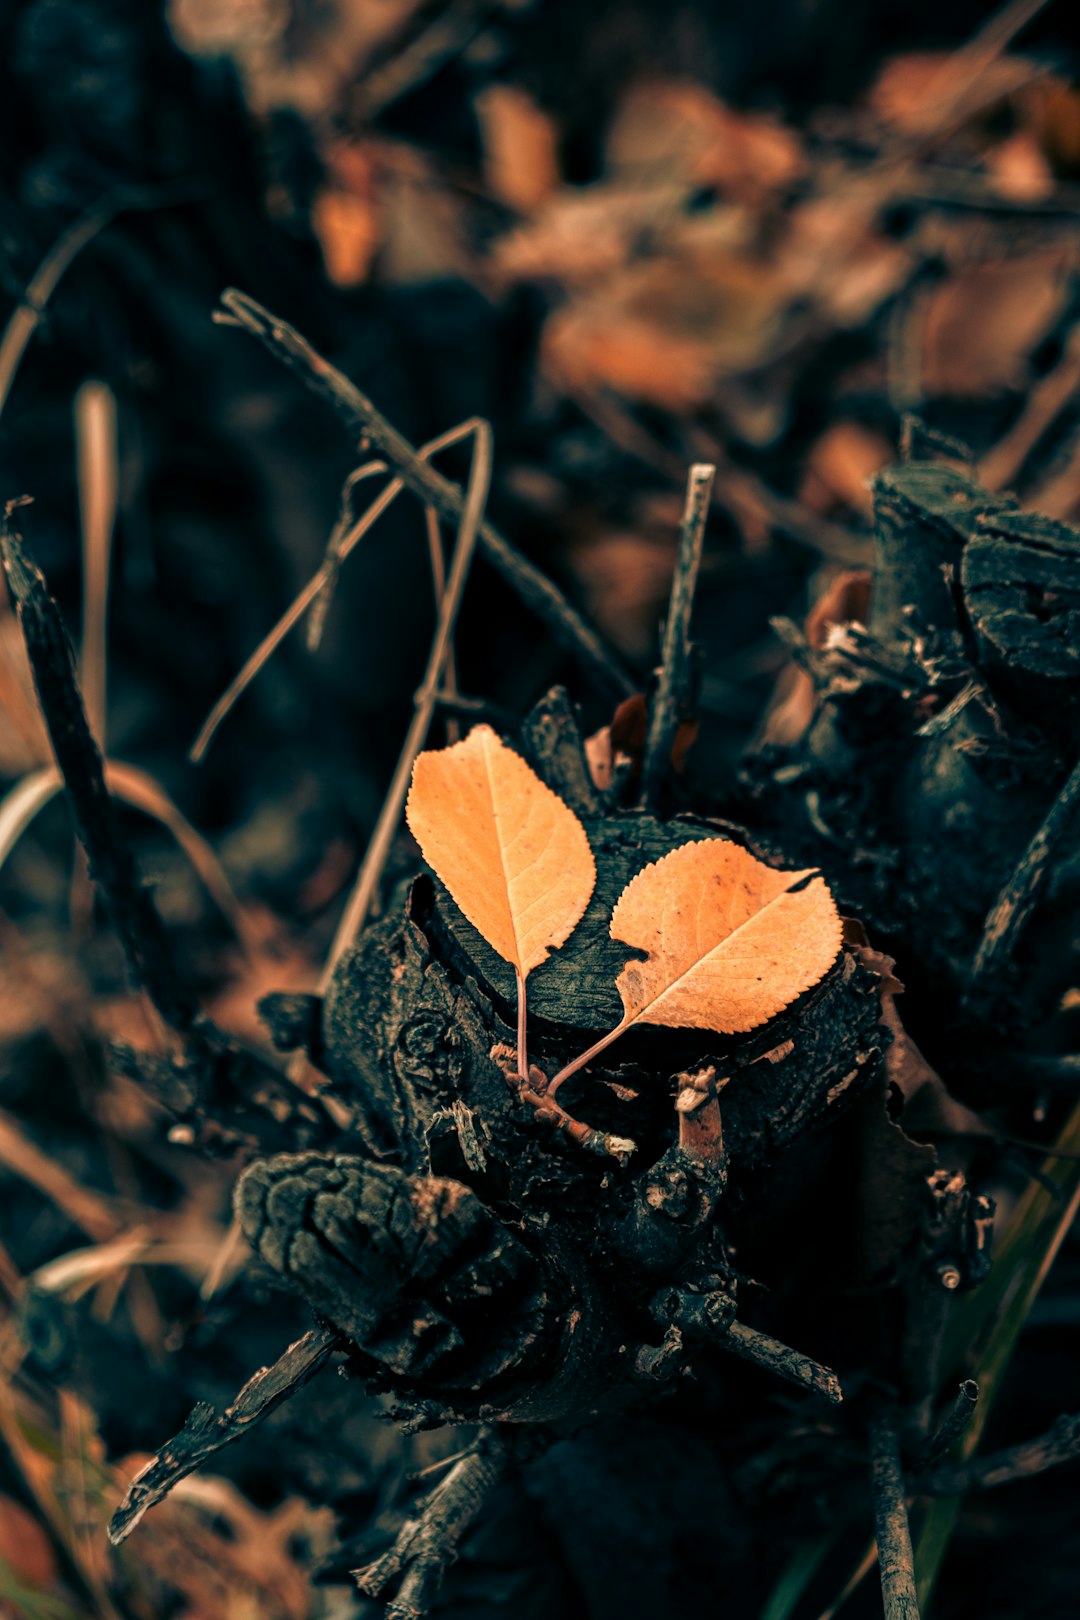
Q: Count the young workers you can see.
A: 0